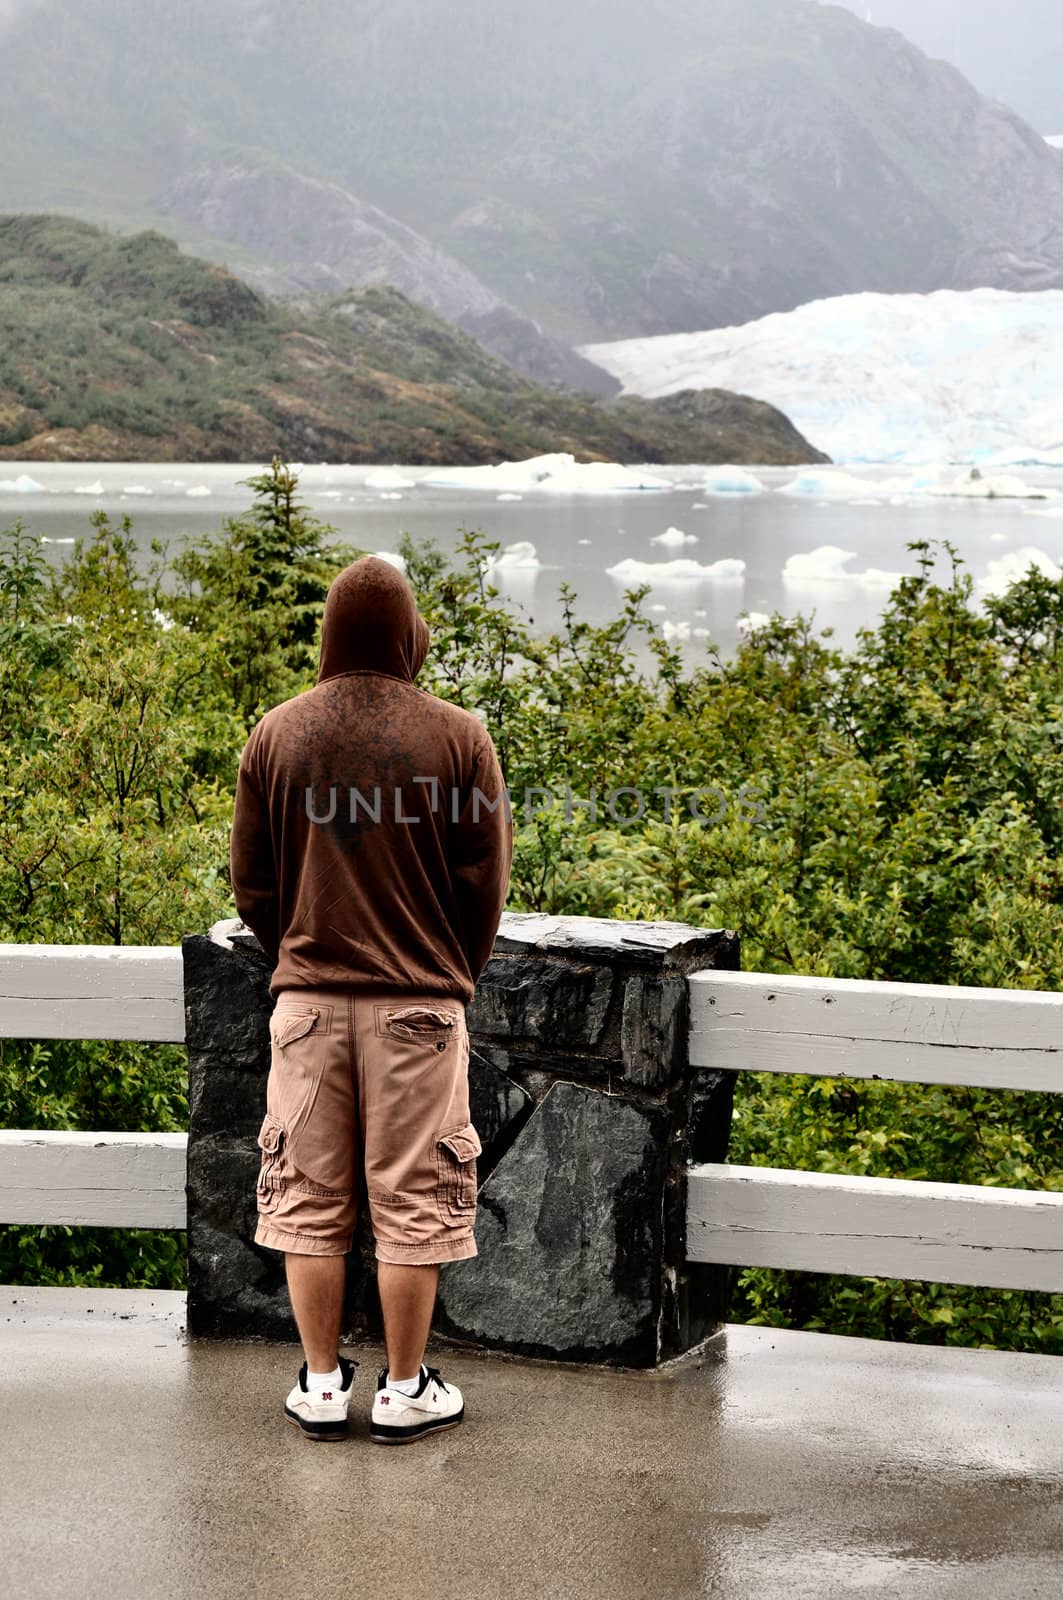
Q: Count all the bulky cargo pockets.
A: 2